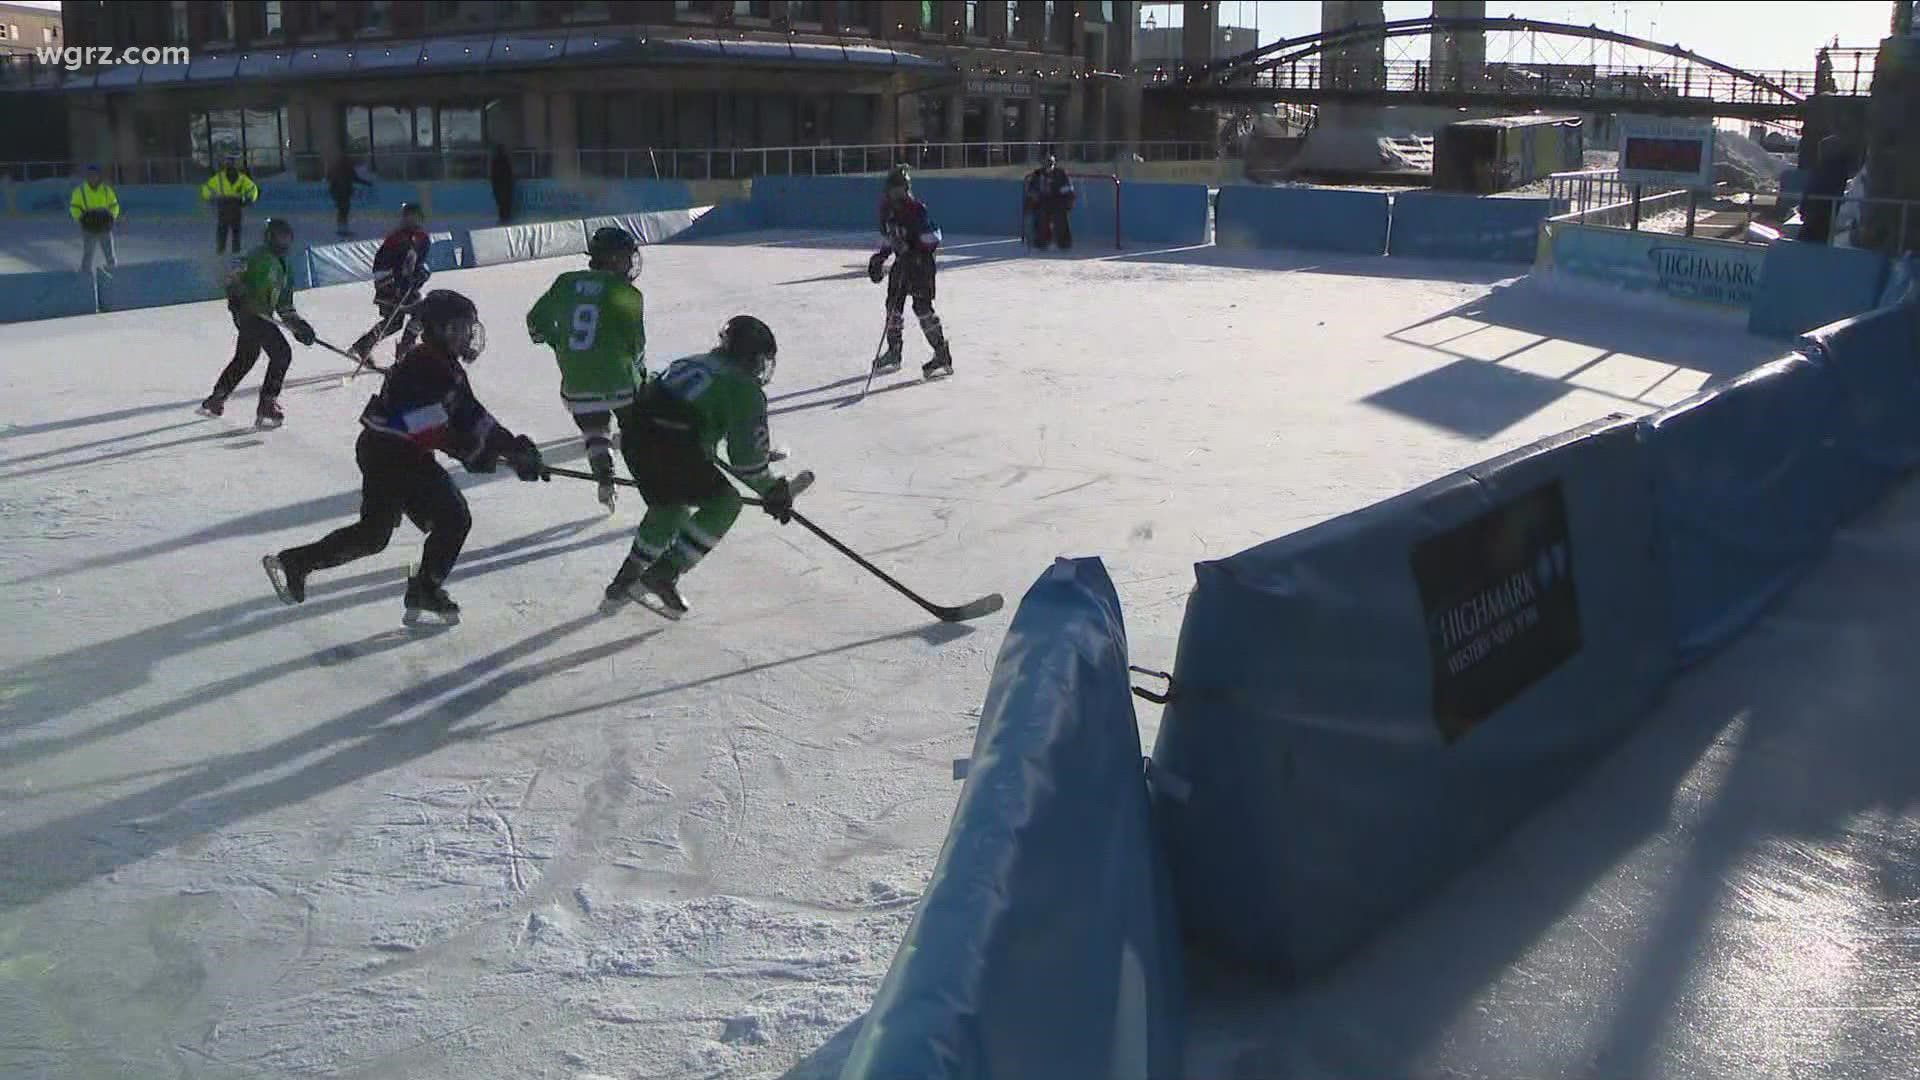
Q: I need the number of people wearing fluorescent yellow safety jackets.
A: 2